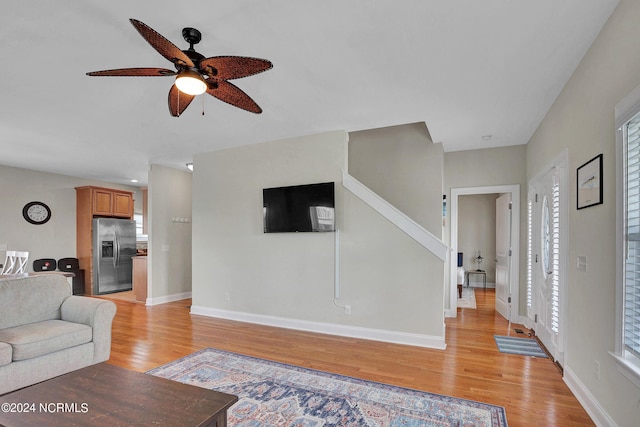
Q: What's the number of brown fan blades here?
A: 5